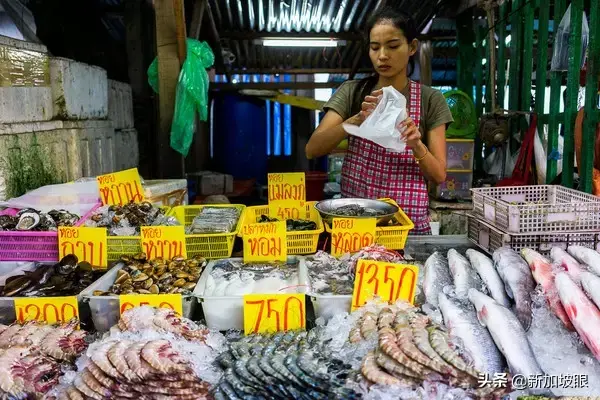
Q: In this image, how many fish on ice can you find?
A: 11